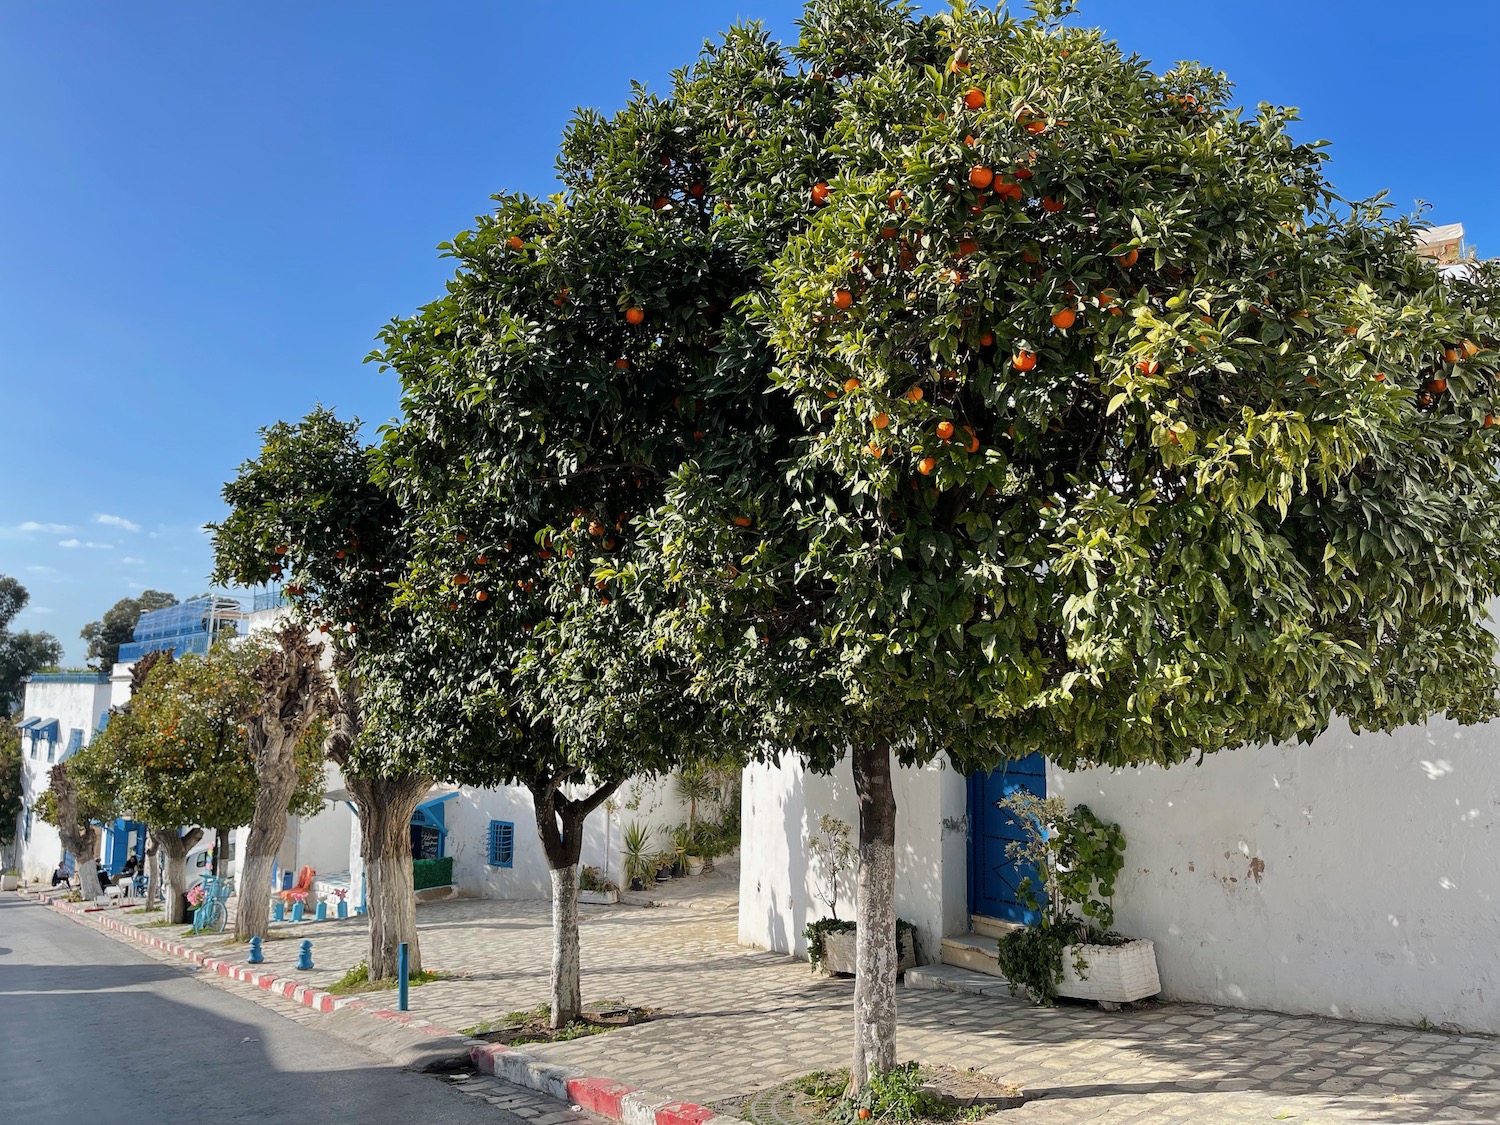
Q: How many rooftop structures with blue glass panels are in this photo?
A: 1